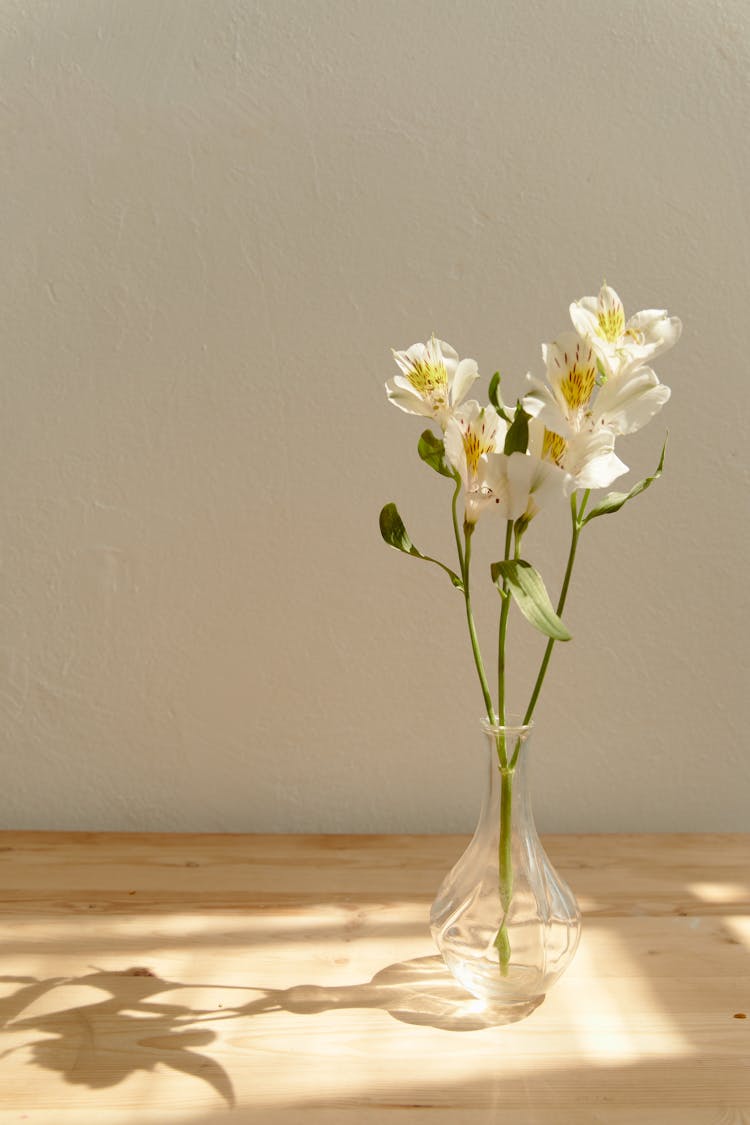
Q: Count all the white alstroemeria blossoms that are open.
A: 5